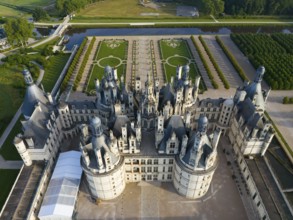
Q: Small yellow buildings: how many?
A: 0